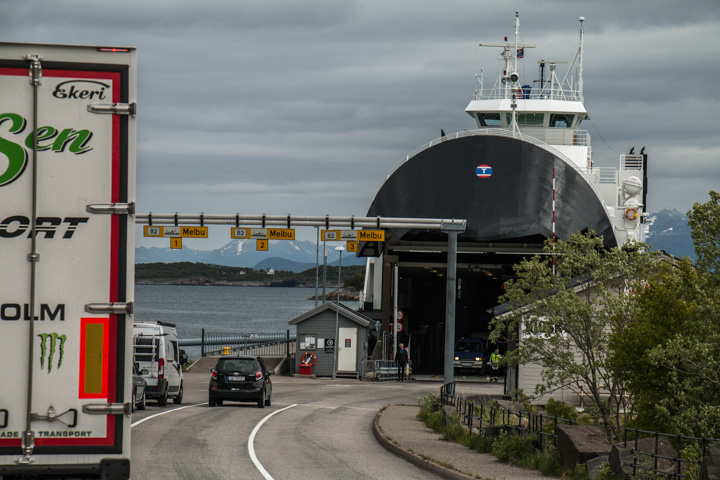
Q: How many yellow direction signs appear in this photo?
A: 3